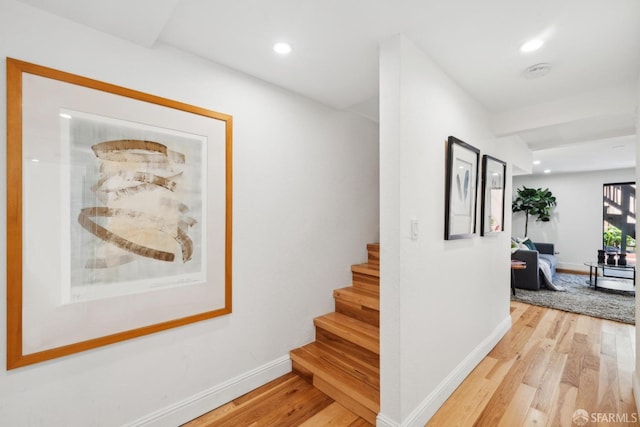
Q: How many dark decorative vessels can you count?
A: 3